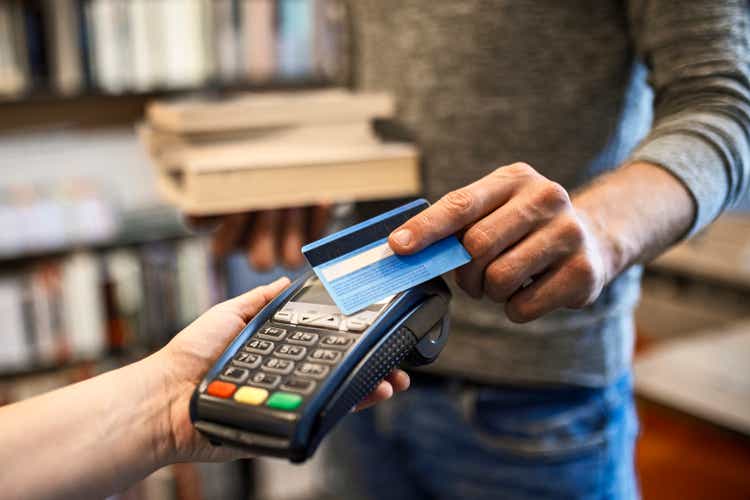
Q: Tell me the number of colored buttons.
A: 3